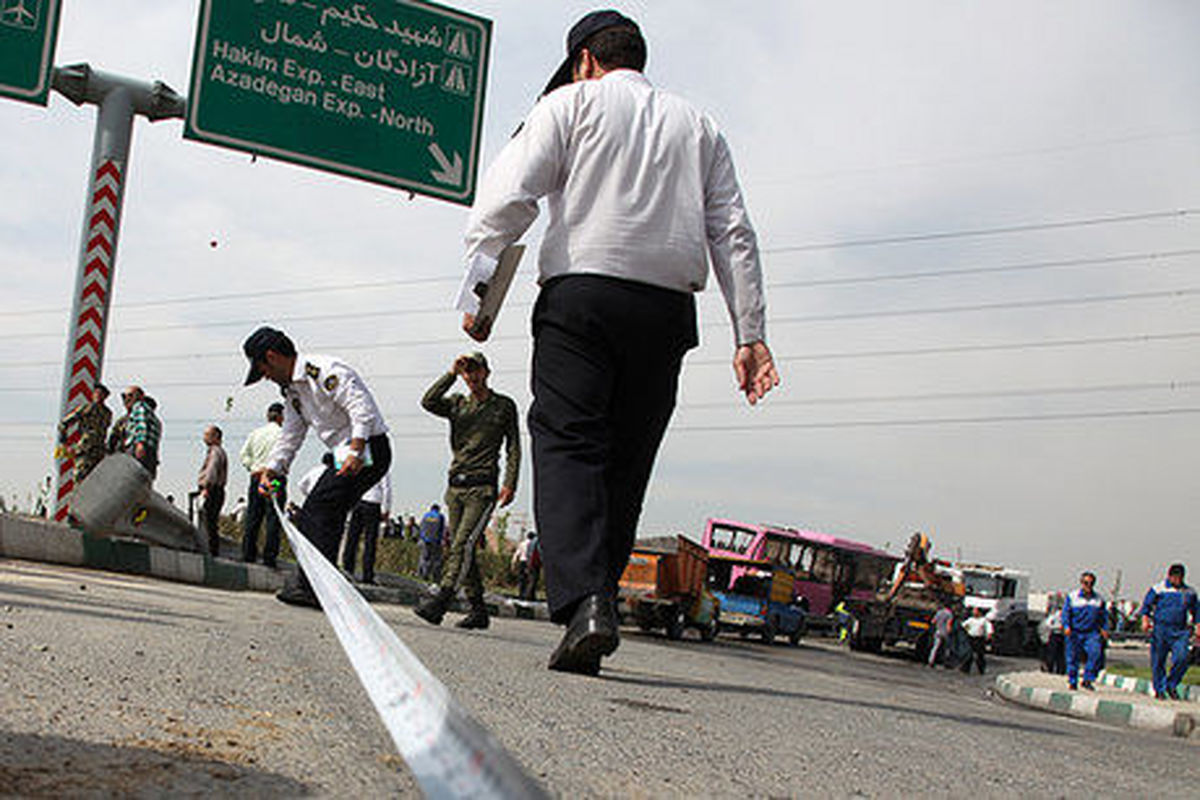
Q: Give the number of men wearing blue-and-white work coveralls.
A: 2